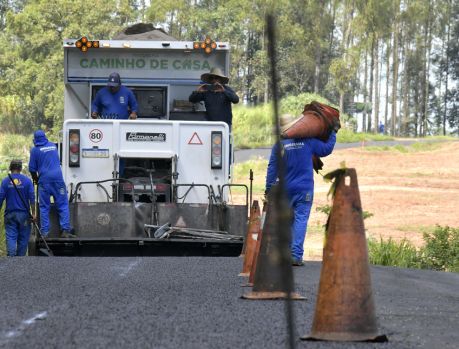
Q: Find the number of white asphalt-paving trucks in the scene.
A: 1